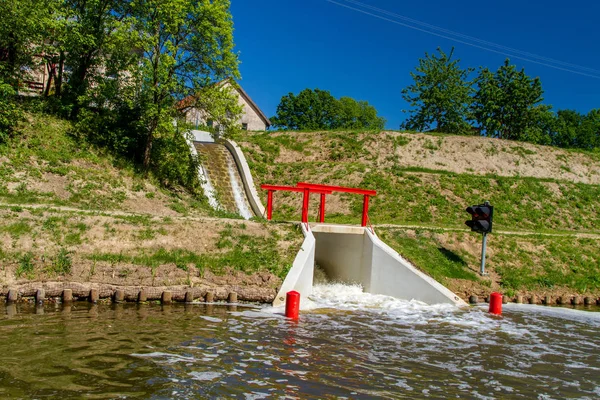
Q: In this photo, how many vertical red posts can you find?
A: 6